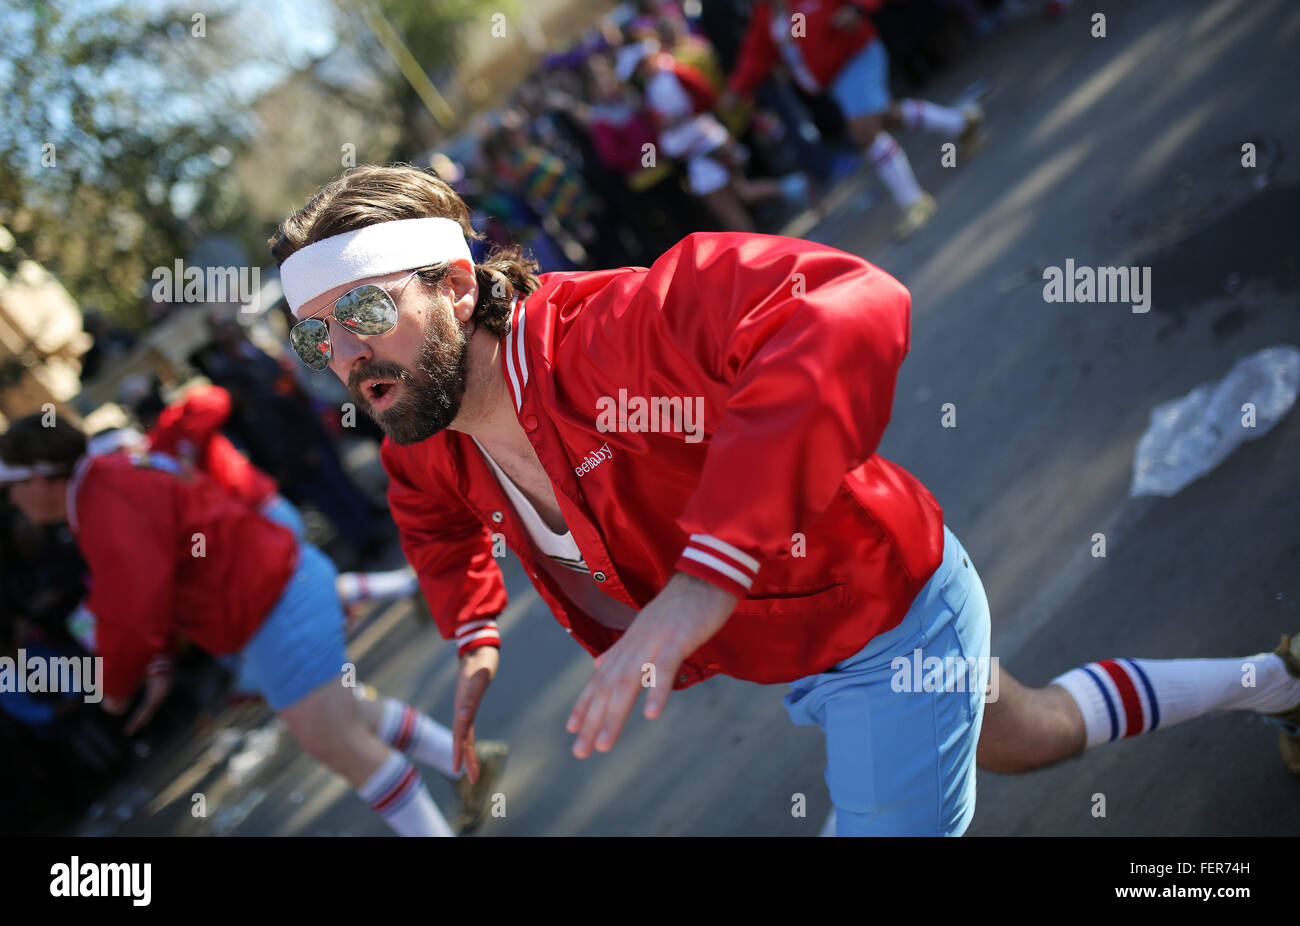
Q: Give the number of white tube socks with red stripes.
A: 6